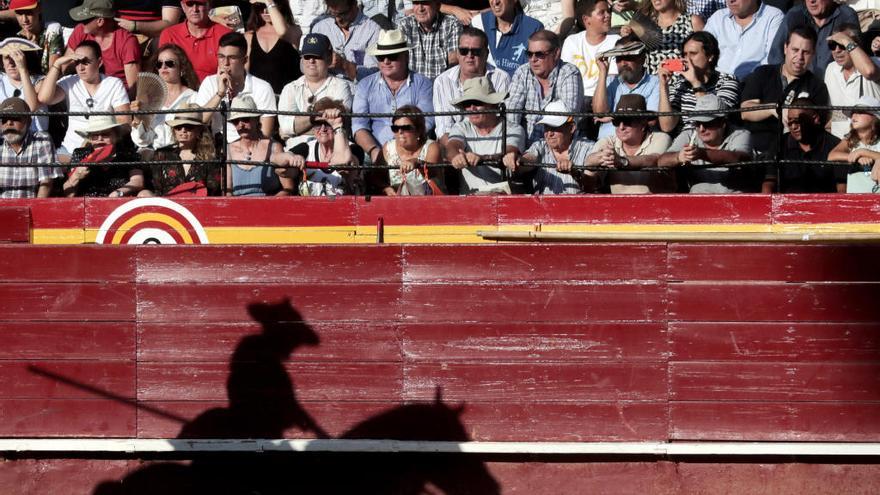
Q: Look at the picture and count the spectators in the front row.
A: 12